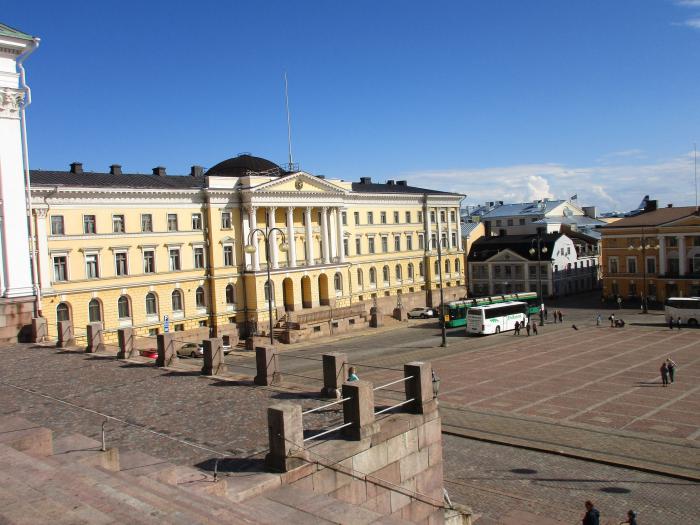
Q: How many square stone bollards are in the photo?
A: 11